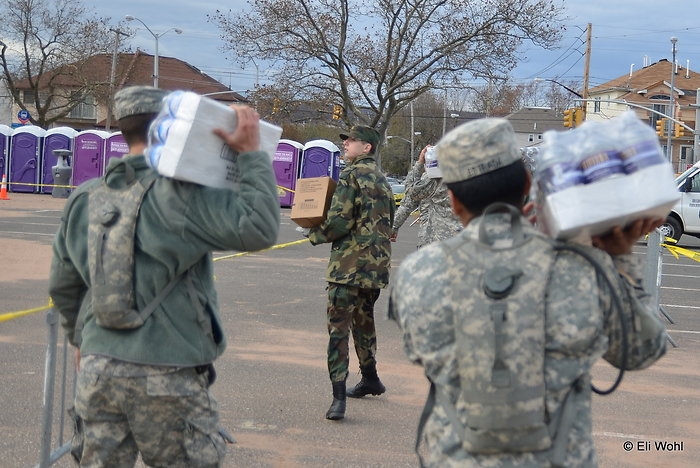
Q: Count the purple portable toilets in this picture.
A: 7